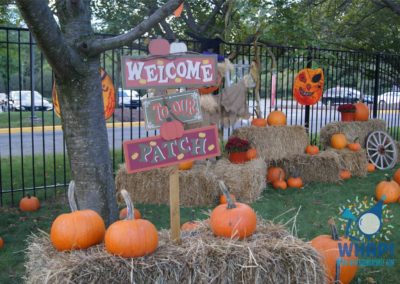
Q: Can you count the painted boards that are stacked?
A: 3